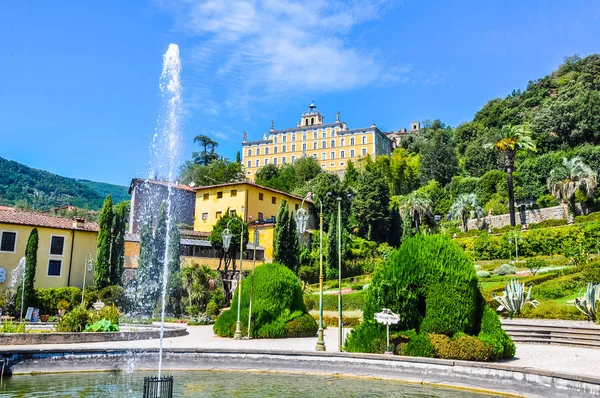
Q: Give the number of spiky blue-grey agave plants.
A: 2